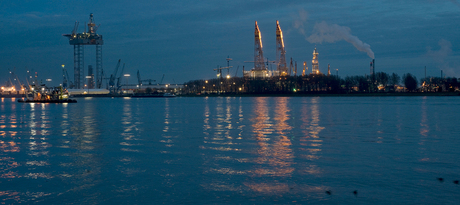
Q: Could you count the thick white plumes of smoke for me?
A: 1